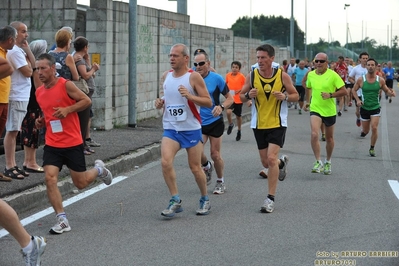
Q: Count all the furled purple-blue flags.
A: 0